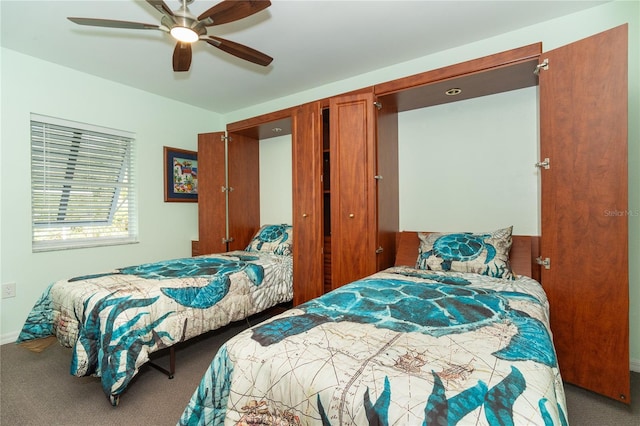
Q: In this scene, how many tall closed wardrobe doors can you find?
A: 2